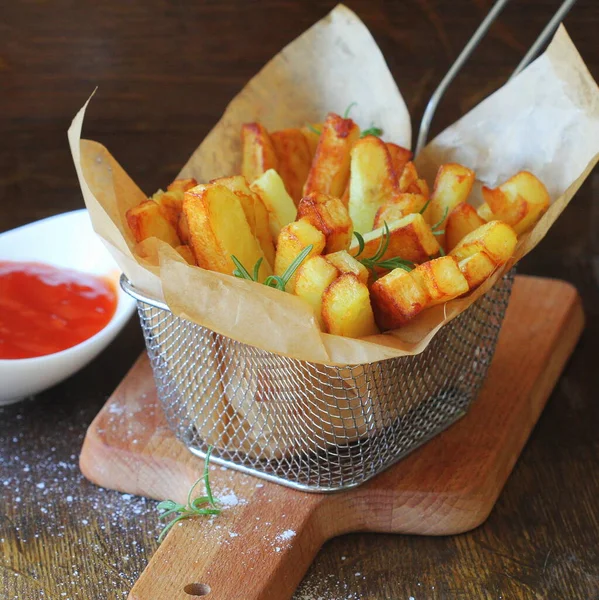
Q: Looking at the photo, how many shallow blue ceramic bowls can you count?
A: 0